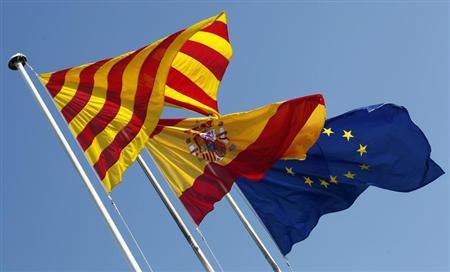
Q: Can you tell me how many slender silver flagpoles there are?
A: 3